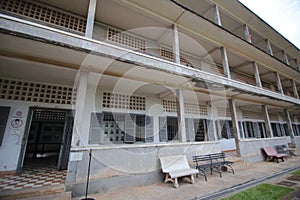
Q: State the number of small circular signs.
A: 2